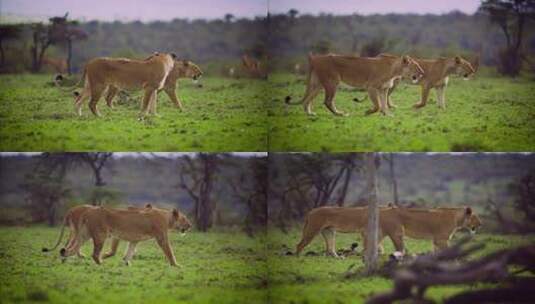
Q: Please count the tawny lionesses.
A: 8